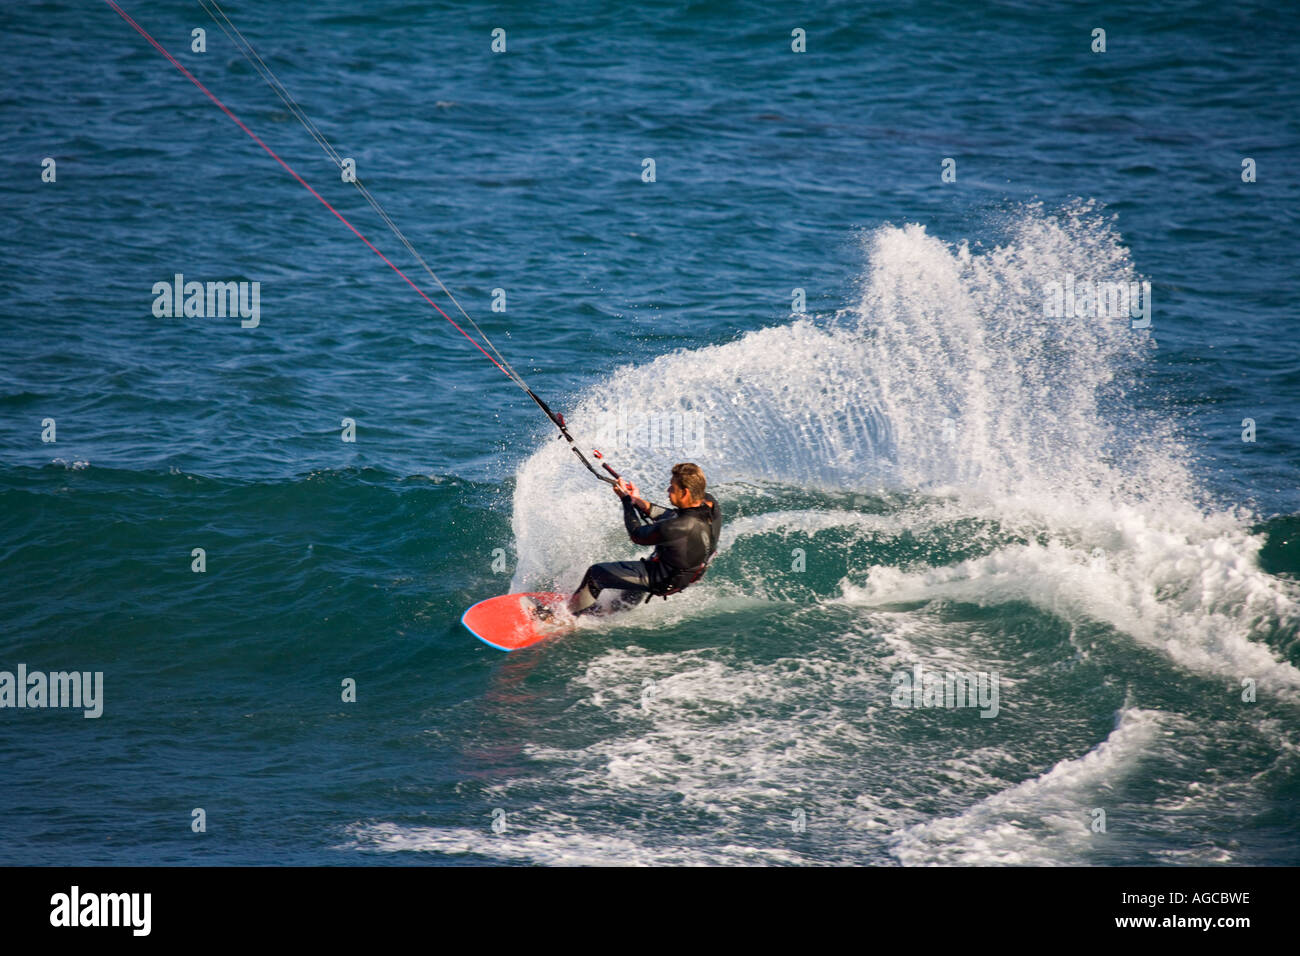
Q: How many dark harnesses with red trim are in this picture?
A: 1